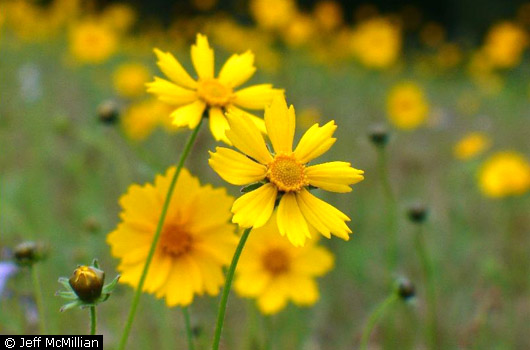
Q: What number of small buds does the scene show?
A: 6